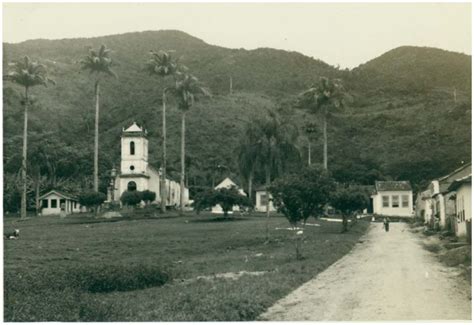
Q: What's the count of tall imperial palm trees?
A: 5